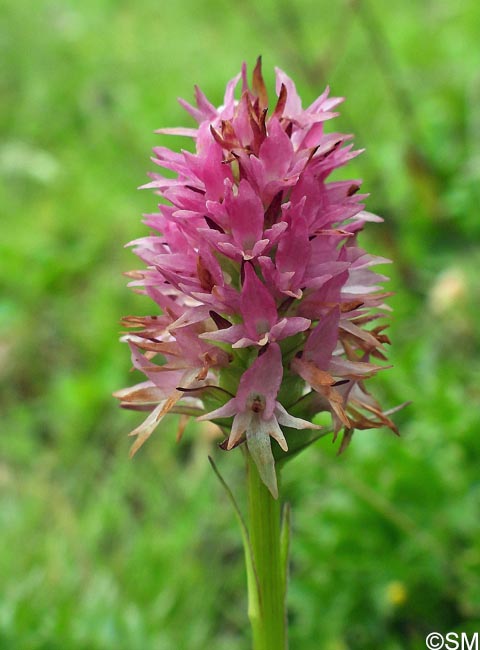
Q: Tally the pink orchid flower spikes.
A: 1